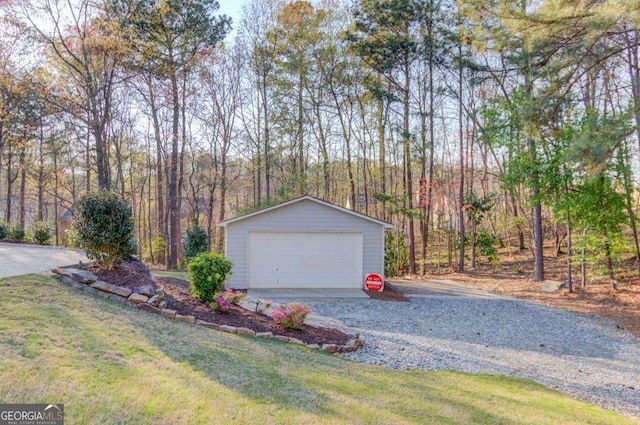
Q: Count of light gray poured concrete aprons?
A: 1